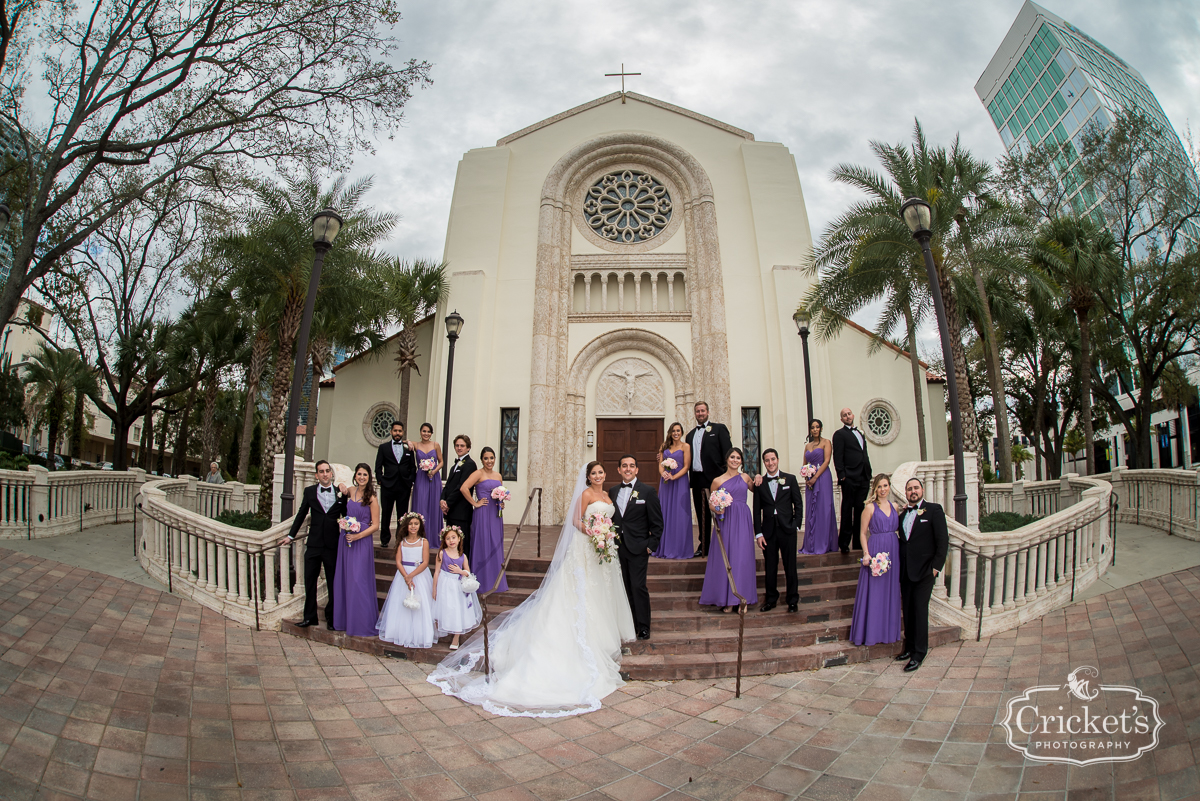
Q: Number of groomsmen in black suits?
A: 7